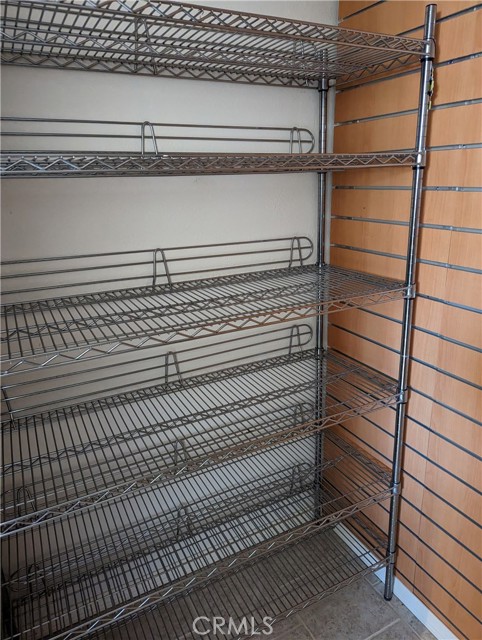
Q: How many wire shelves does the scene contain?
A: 6